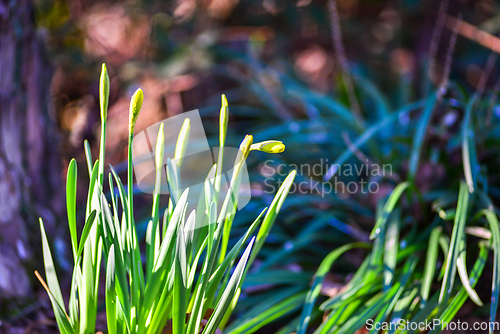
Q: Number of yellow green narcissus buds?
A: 7